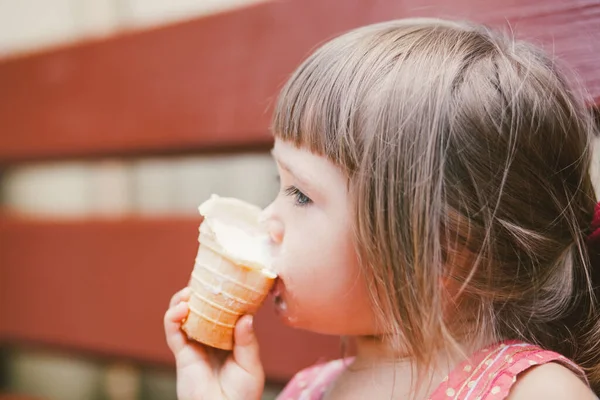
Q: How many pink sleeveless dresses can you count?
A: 1